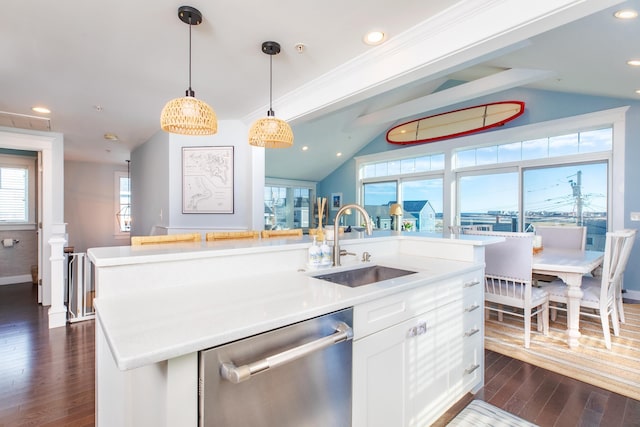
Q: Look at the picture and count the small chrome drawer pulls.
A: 4